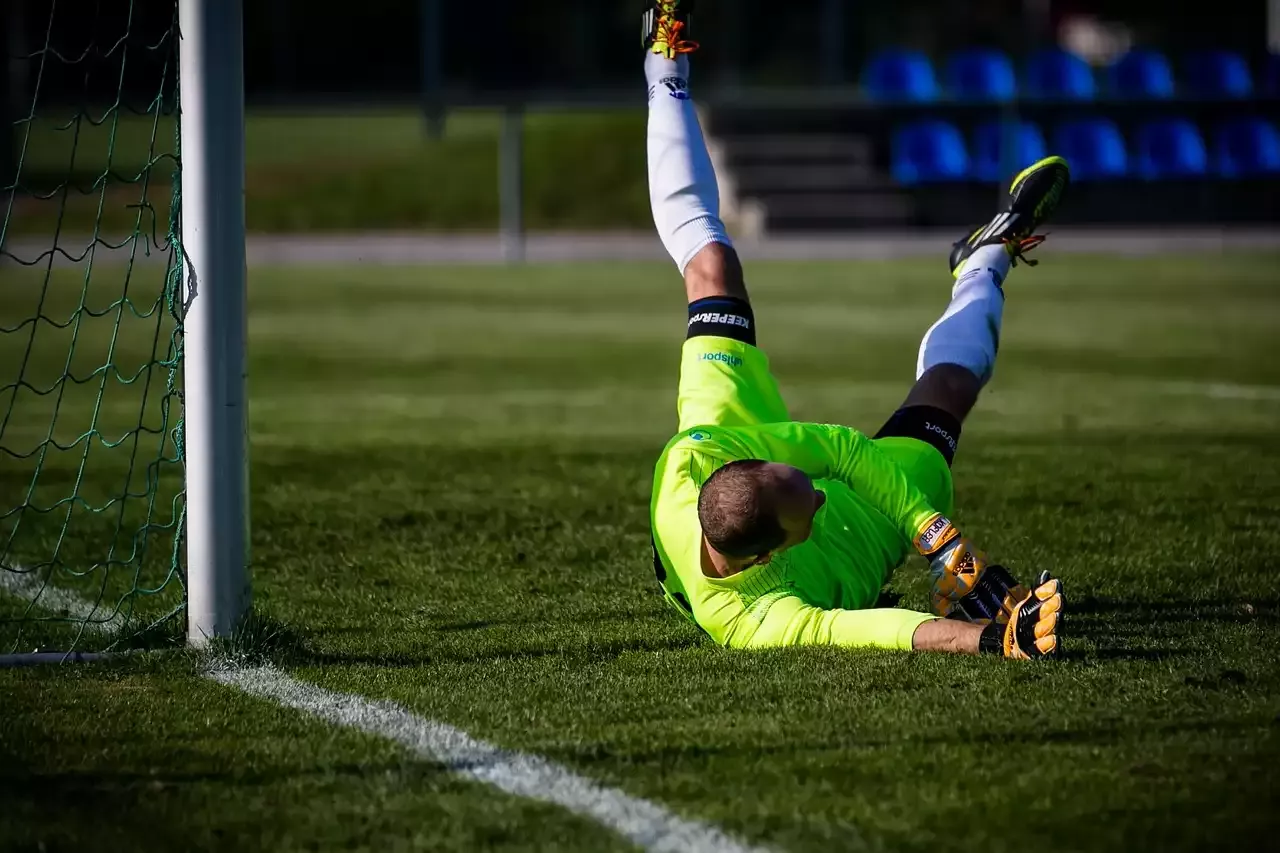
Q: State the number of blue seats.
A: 10